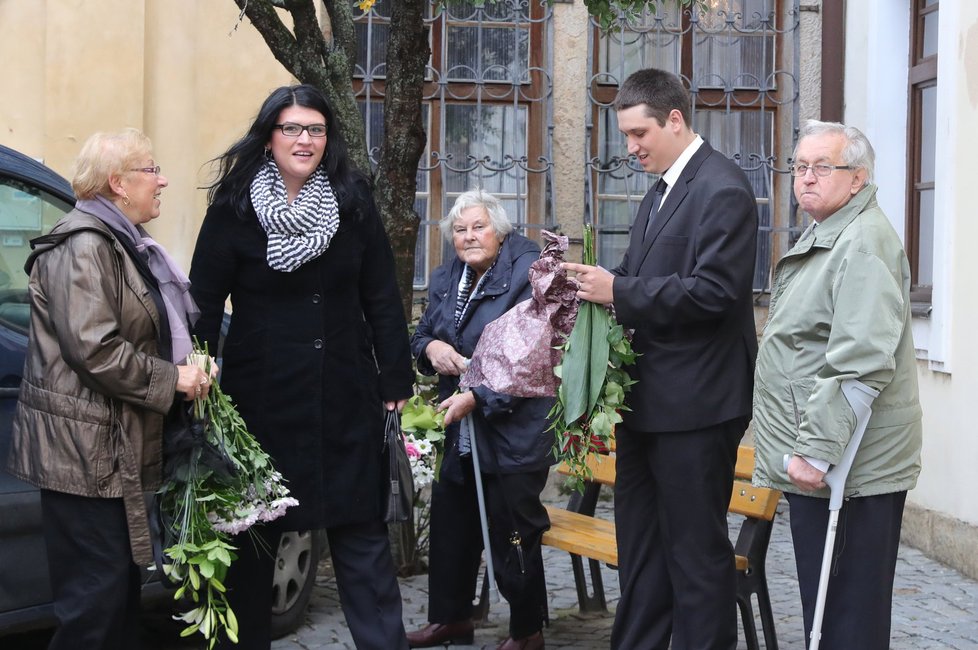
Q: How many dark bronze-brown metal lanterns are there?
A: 0